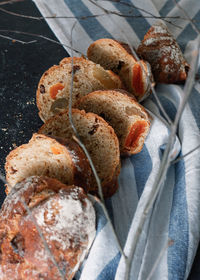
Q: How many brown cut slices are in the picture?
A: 5